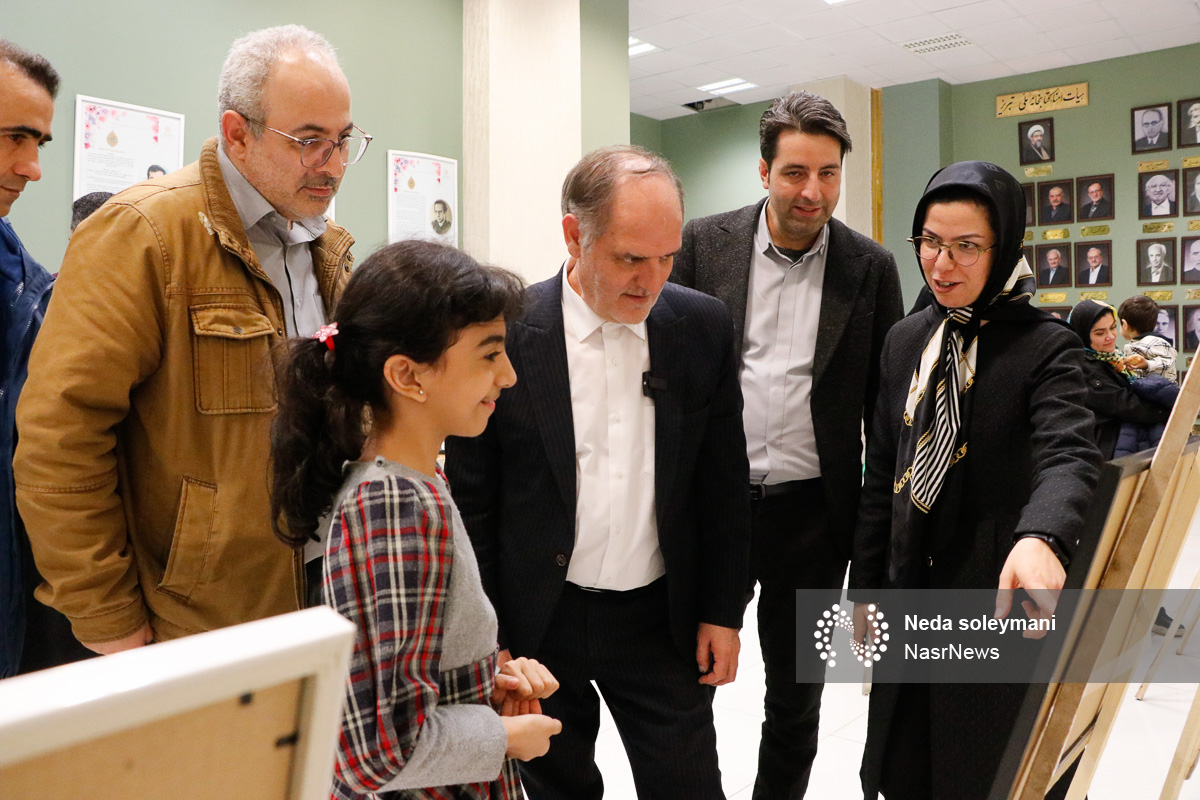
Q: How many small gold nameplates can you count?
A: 12